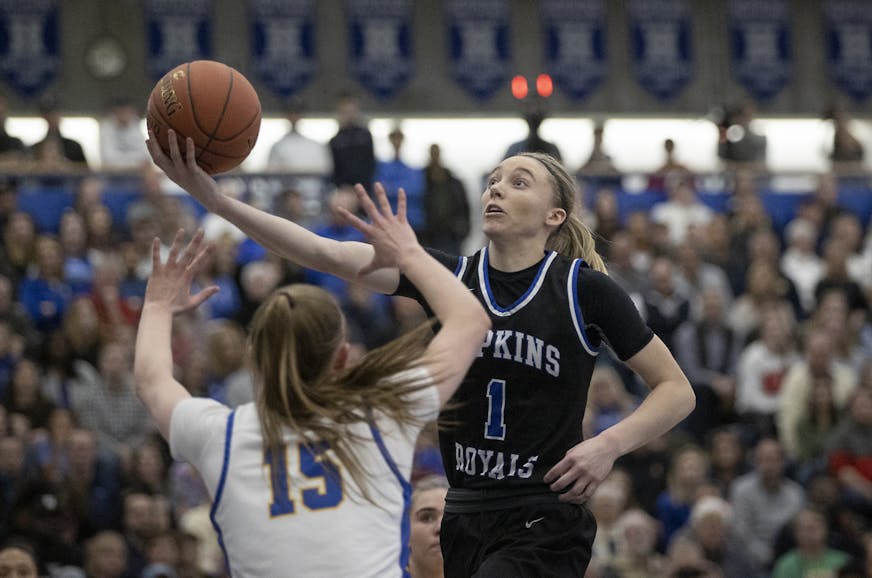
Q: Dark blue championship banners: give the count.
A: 9